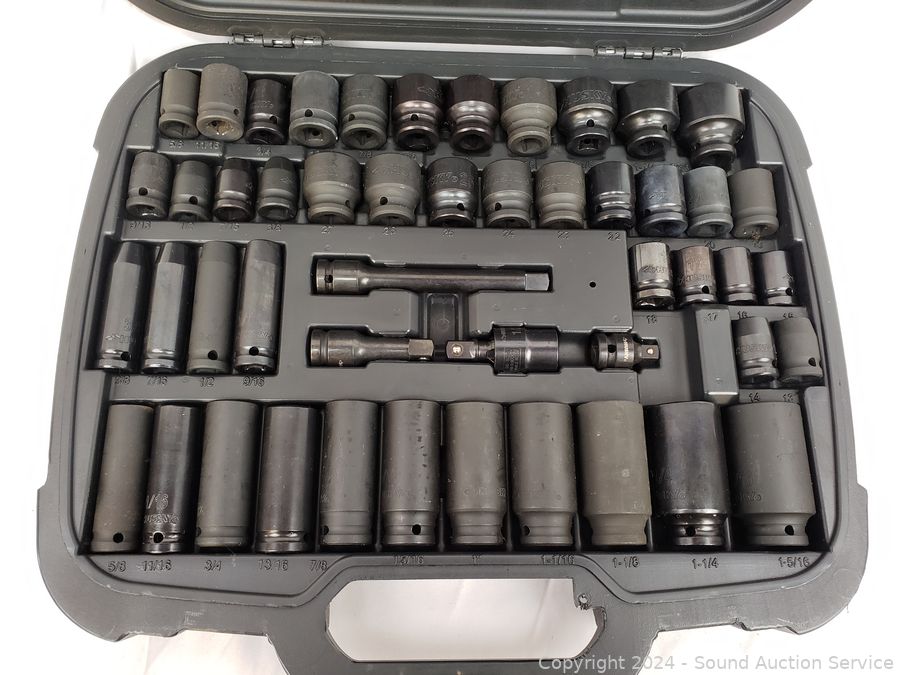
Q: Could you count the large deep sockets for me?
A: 11